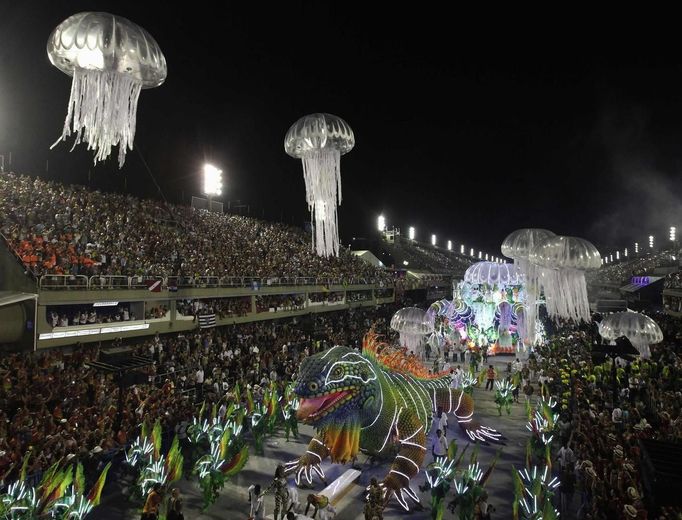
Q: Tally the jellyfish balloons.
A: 6